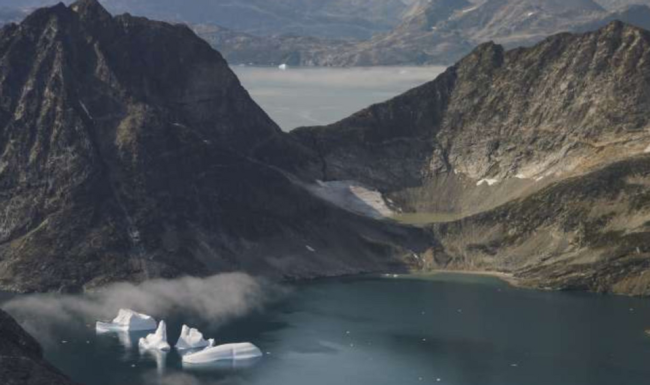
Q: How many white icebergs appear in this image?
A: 4